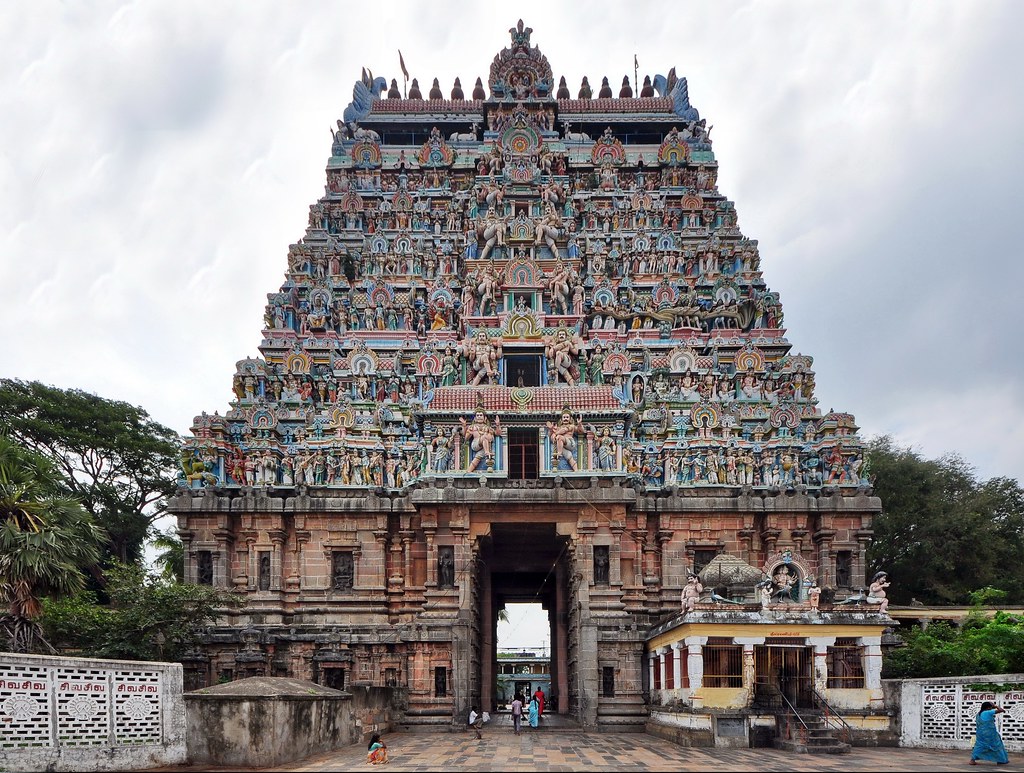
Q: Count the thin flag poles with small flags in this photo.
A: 2